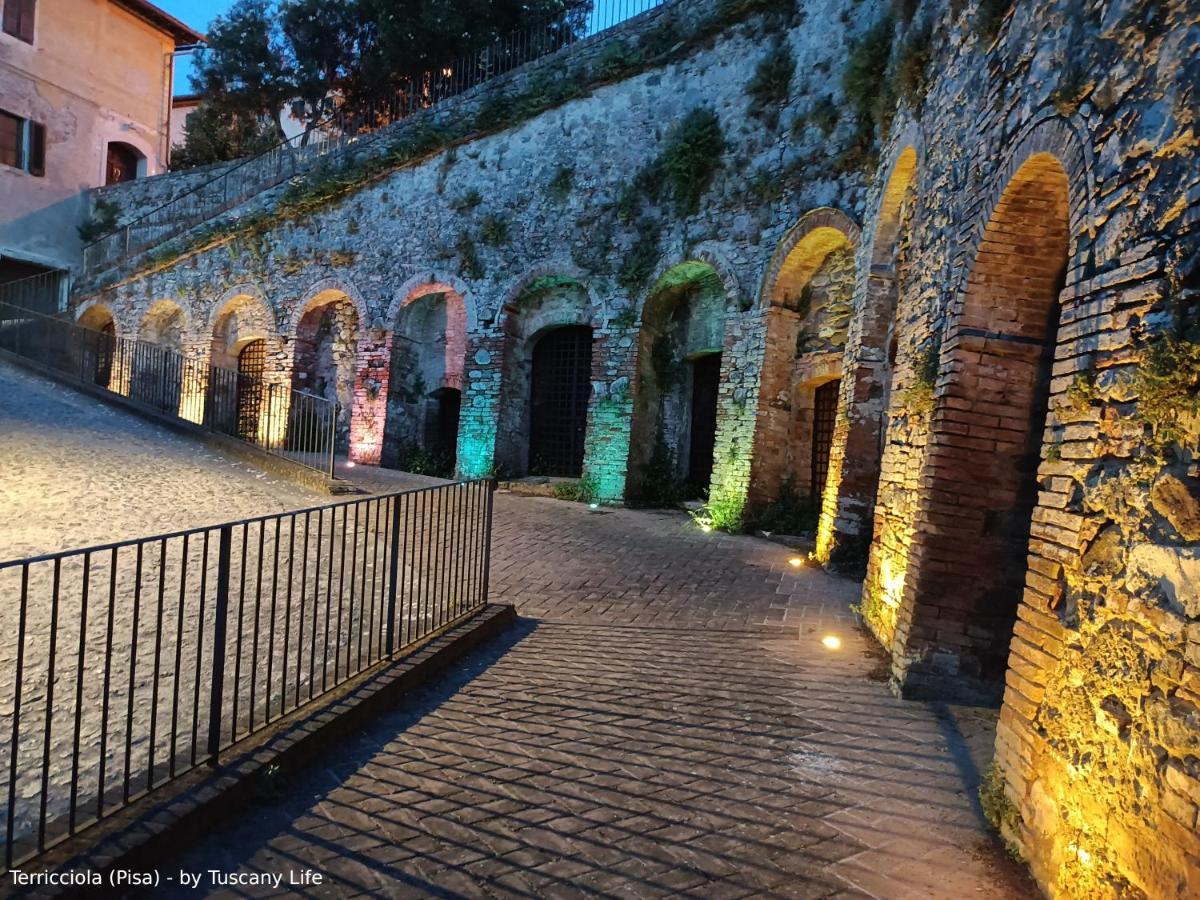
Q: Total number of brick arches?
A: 10